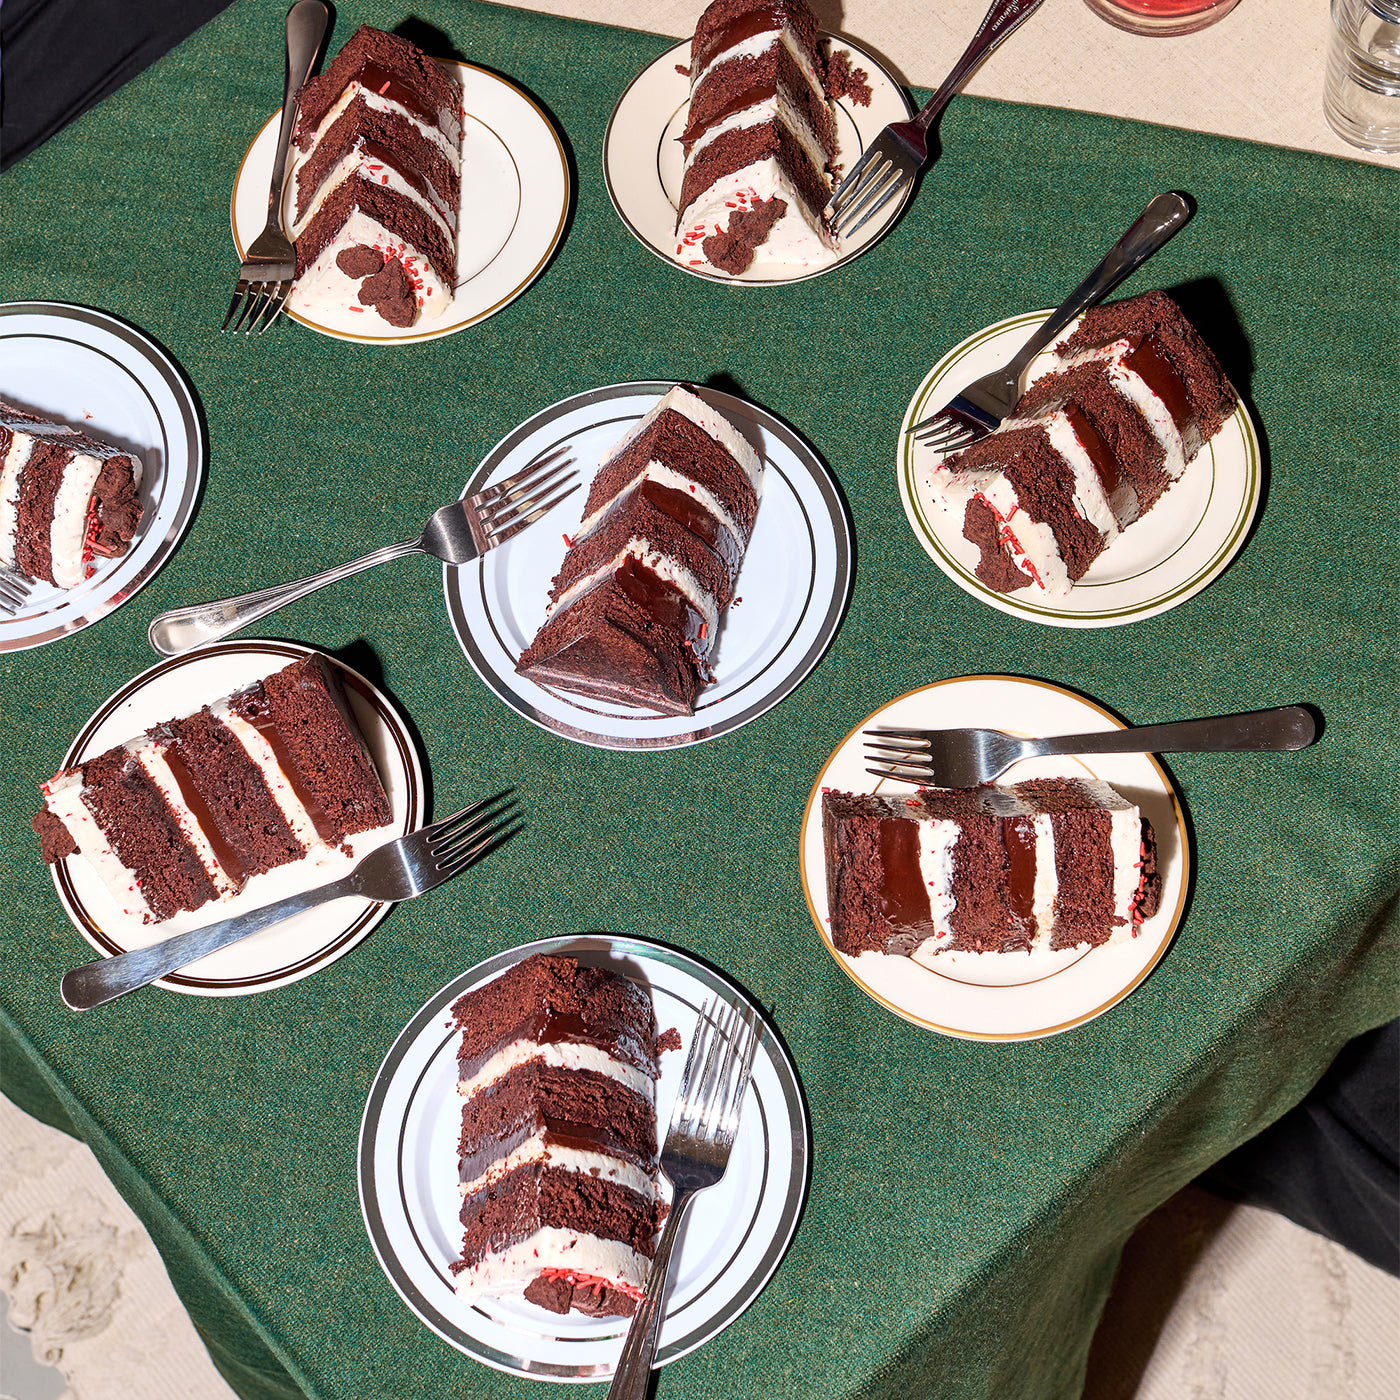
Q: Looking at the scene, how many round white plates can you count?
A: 8